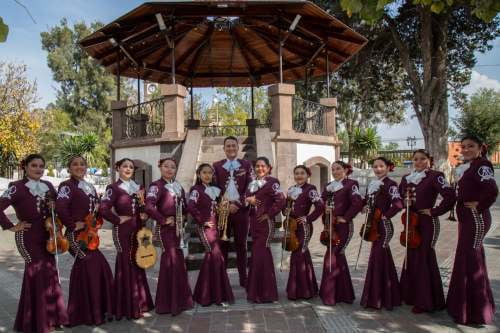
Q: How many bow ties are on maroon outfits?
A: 12